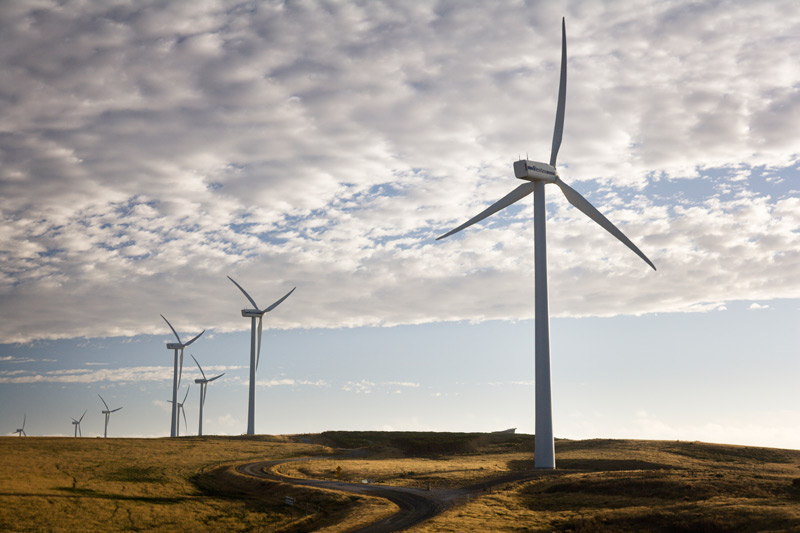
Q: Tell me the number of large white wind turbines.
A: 8